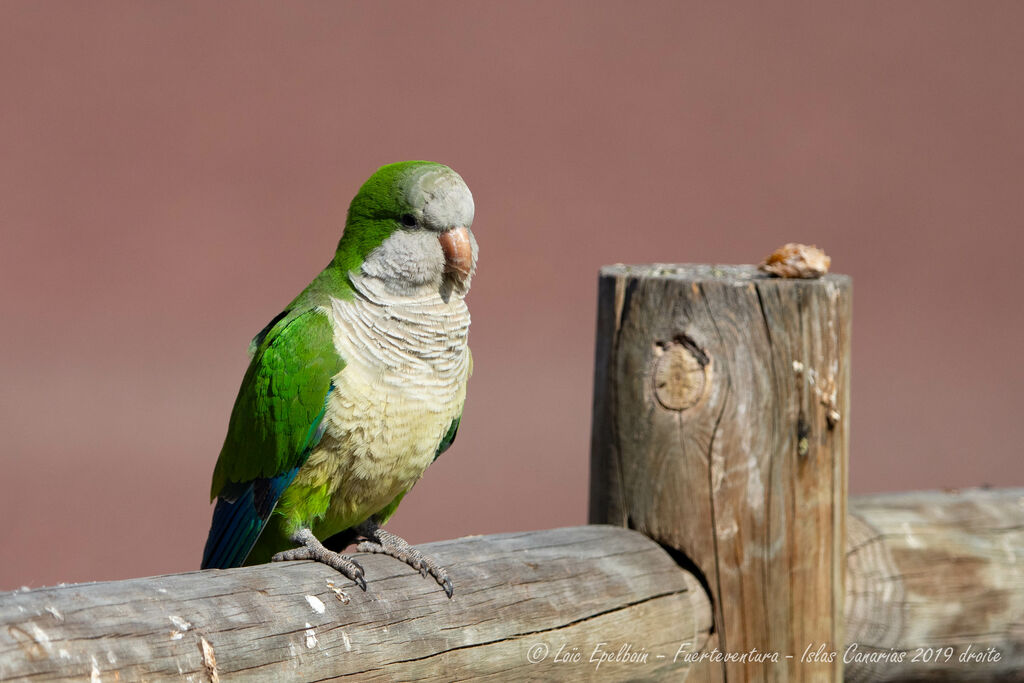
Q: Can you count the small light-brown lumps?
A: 1